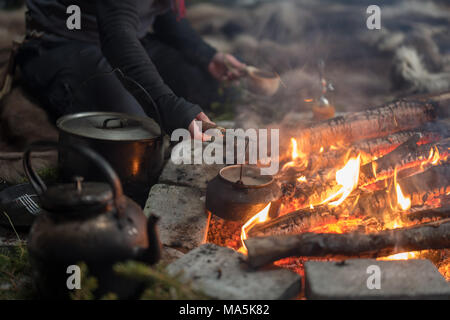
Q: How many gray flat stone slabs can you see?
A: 4